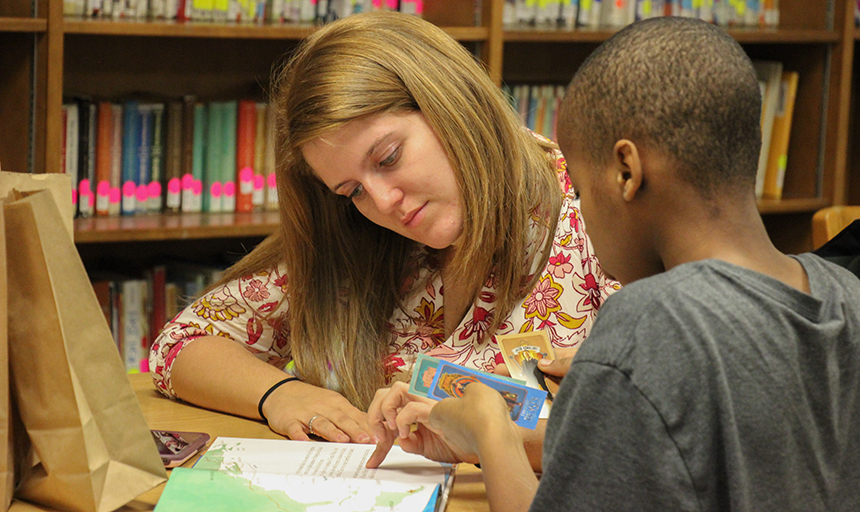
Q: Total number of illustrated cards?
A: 3